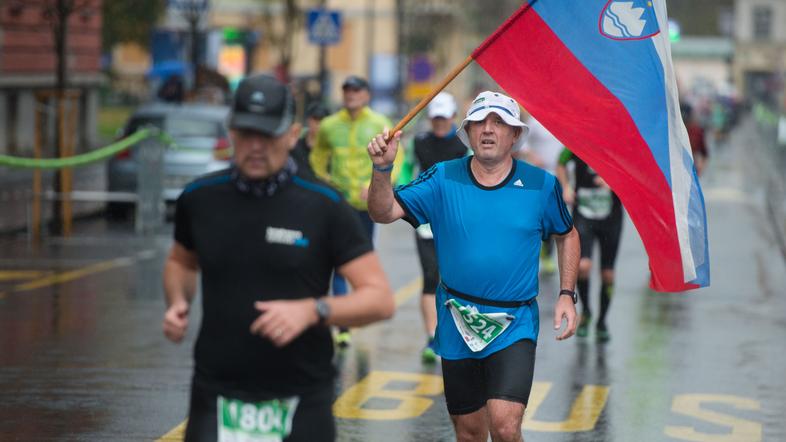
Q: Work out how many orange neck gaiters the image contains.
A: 0